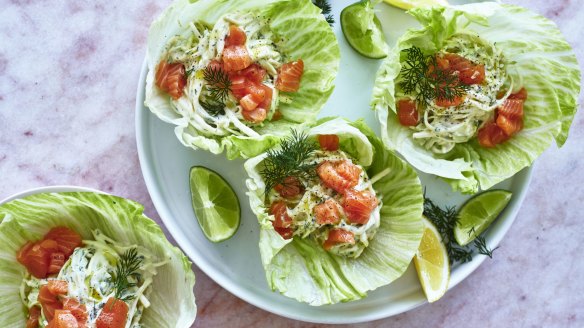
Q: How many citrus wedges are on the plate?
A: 5